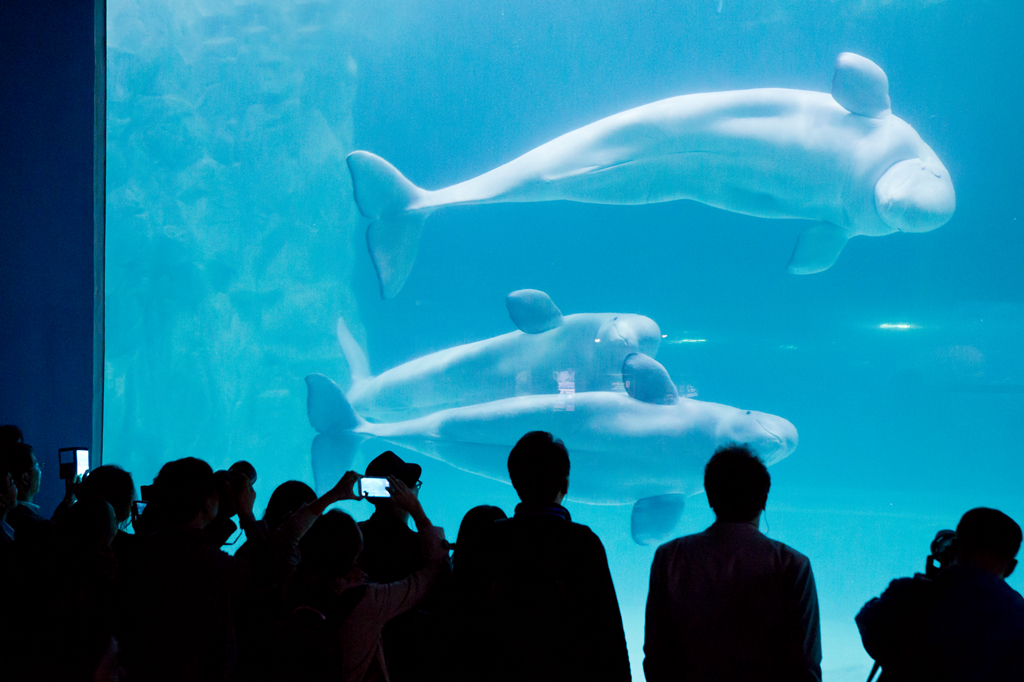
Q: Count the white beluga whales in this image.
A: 3